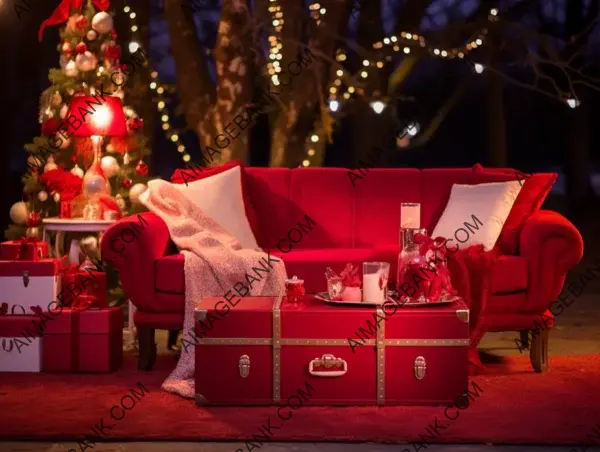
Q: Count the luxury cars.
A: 0